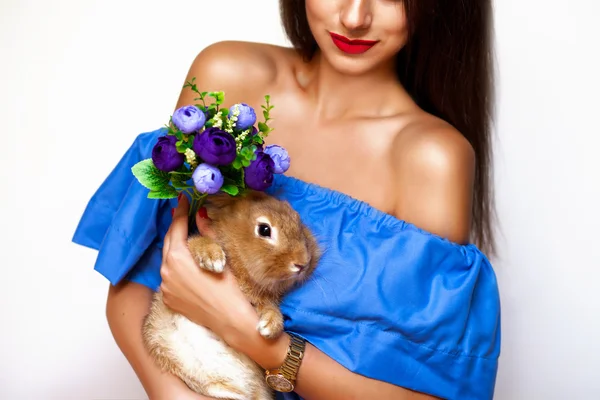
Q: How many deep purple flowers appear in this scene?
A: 3